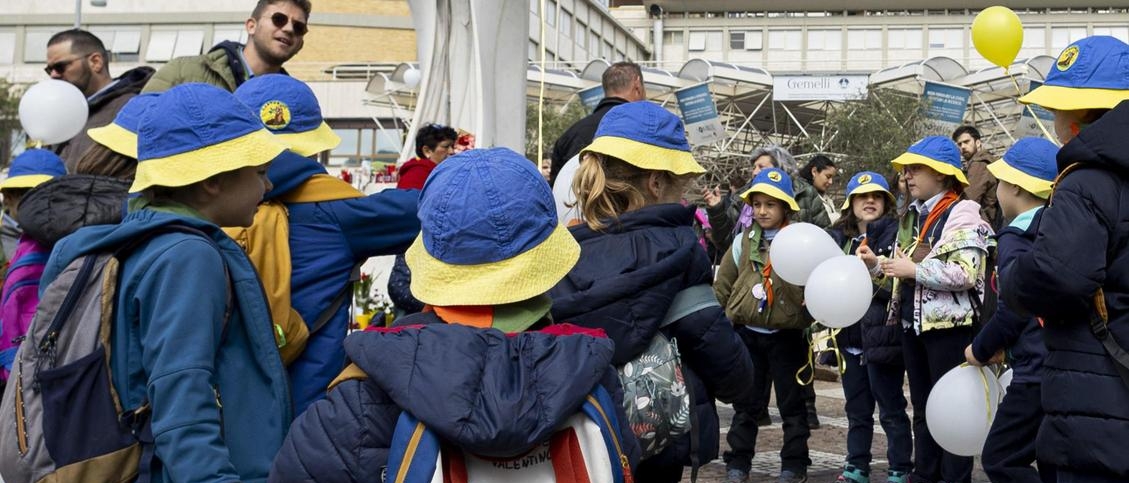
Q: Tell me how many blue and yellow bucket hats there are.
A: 11